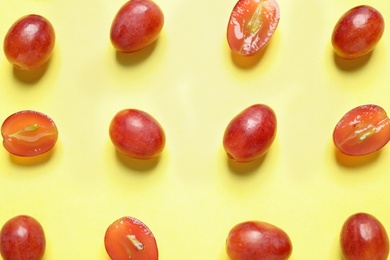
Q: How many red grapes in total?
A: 12